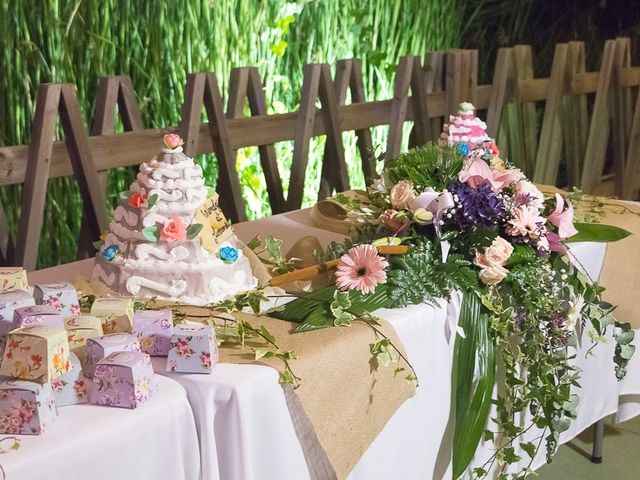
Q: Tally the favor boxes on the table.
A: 13